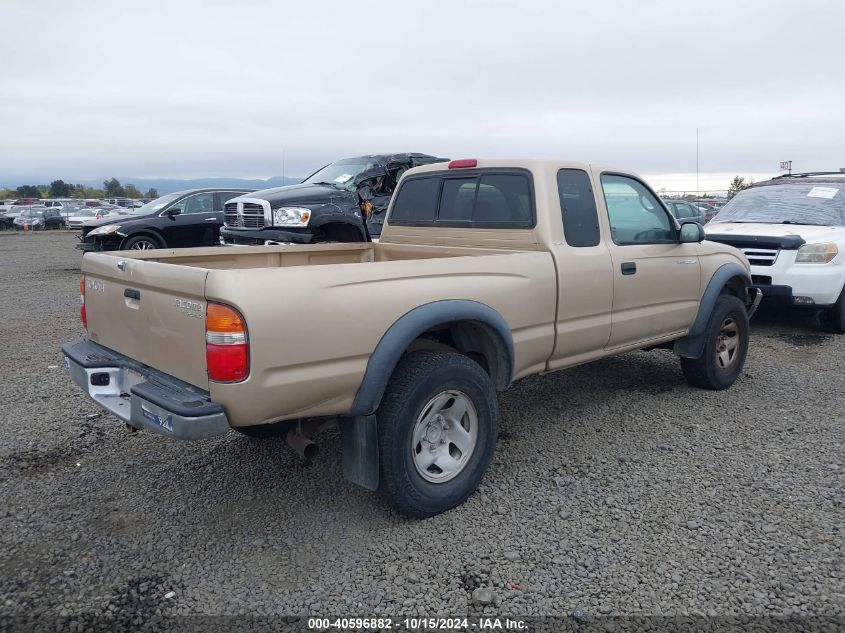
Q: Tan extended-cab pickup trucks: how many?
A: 1